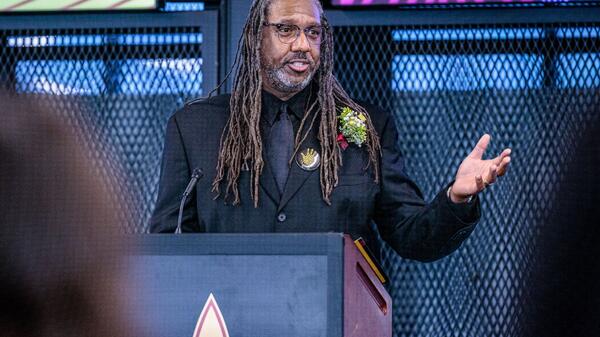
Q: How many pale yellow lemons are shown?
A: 0